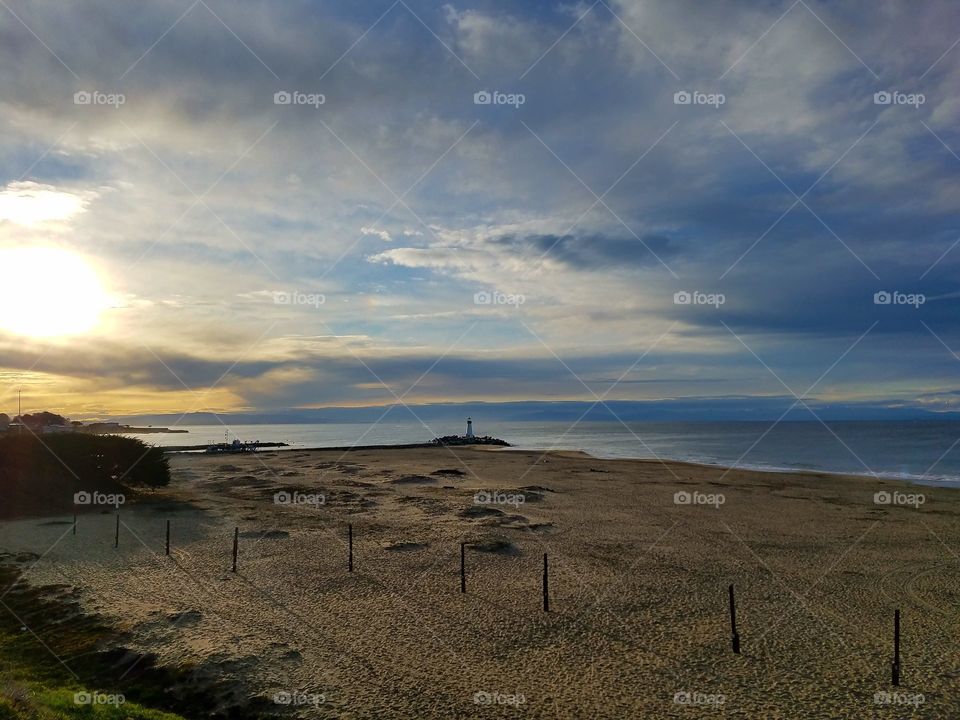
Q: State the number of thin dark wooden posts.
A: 9